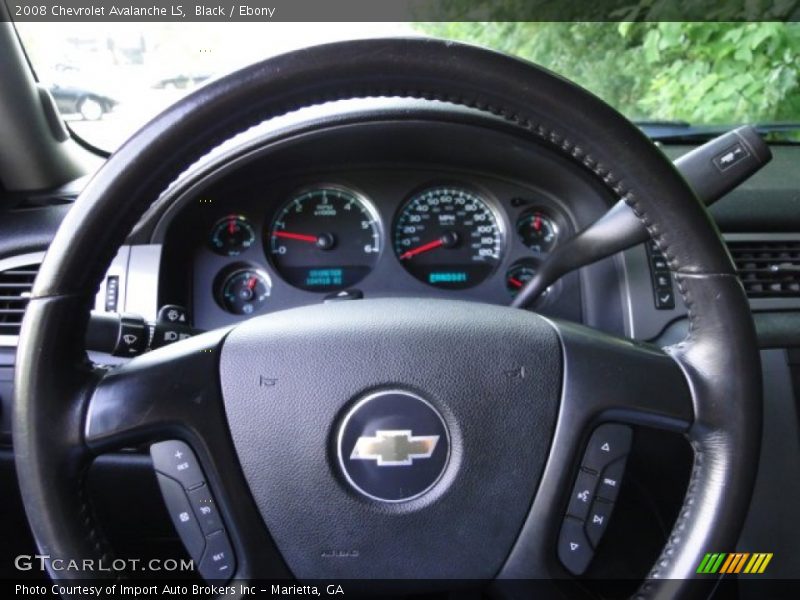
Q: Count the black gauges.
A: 6